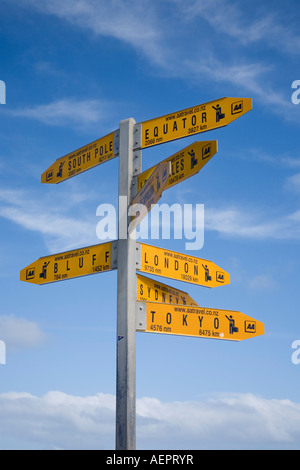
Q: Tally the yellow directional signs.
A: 8